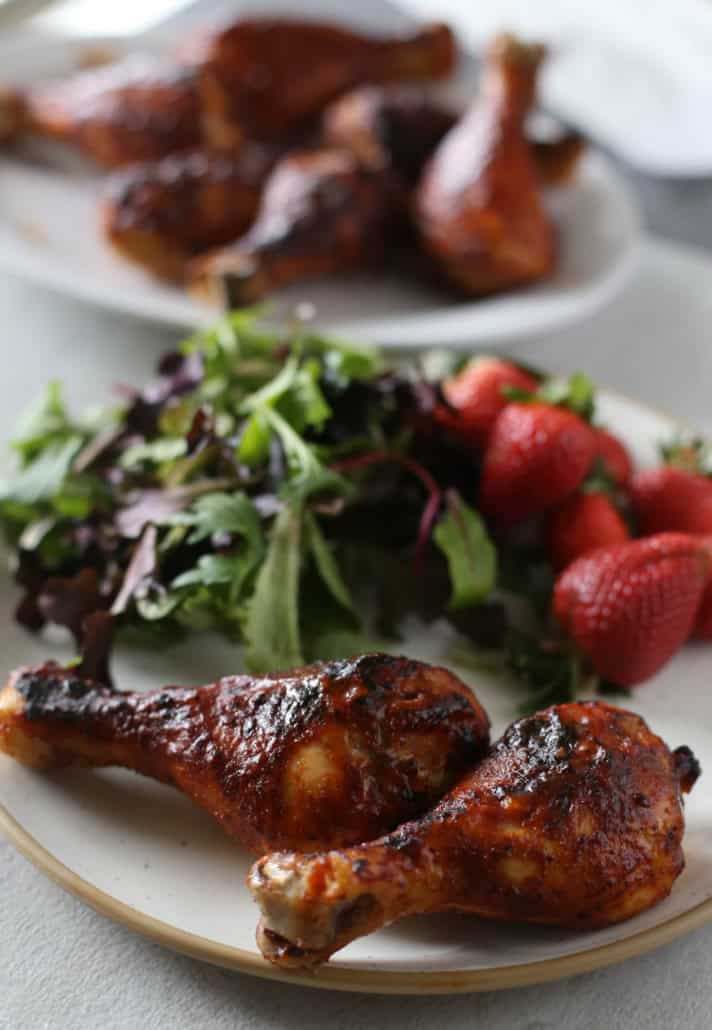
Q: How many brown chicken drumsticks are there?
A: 8